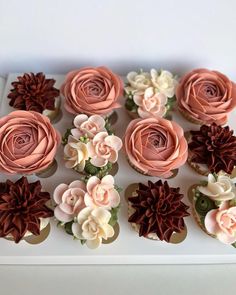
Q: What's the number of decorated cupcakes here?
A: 12